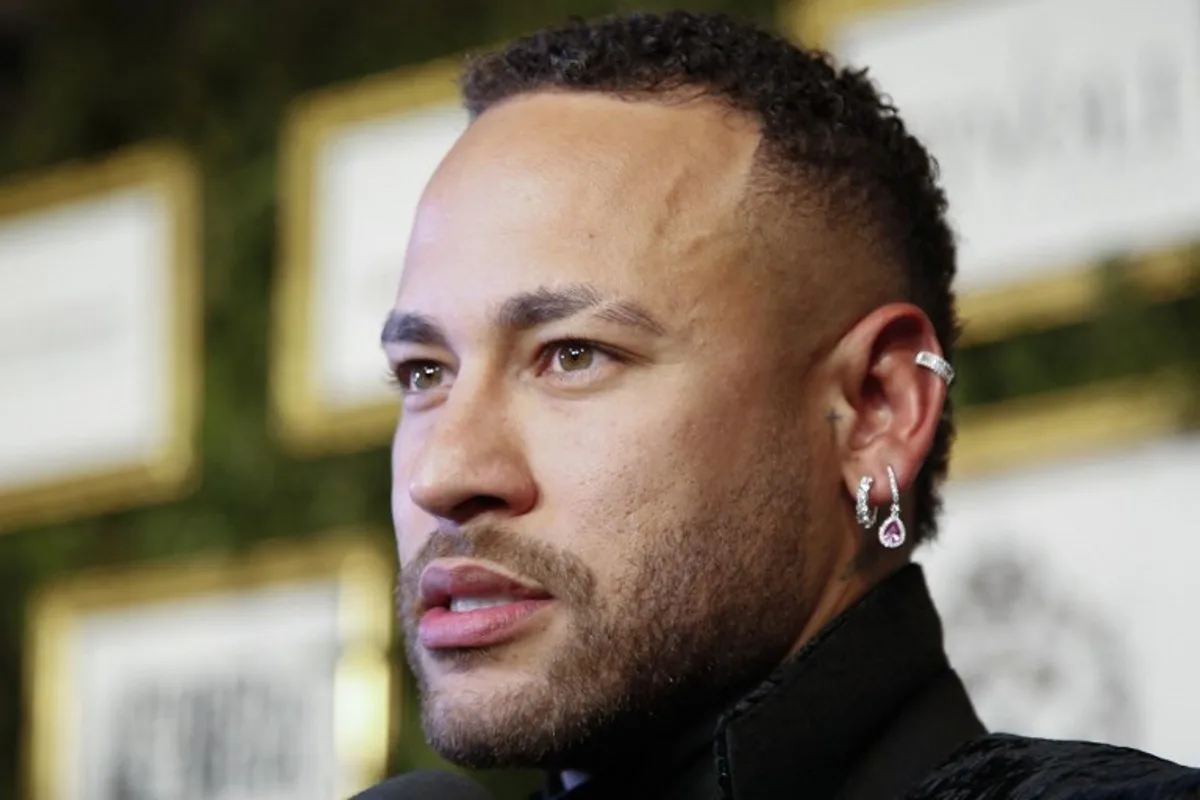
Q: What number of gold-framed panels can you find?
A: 5